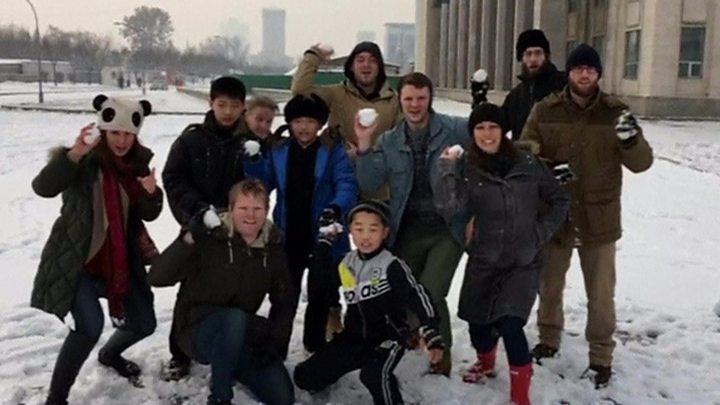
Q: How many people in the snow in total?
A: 11